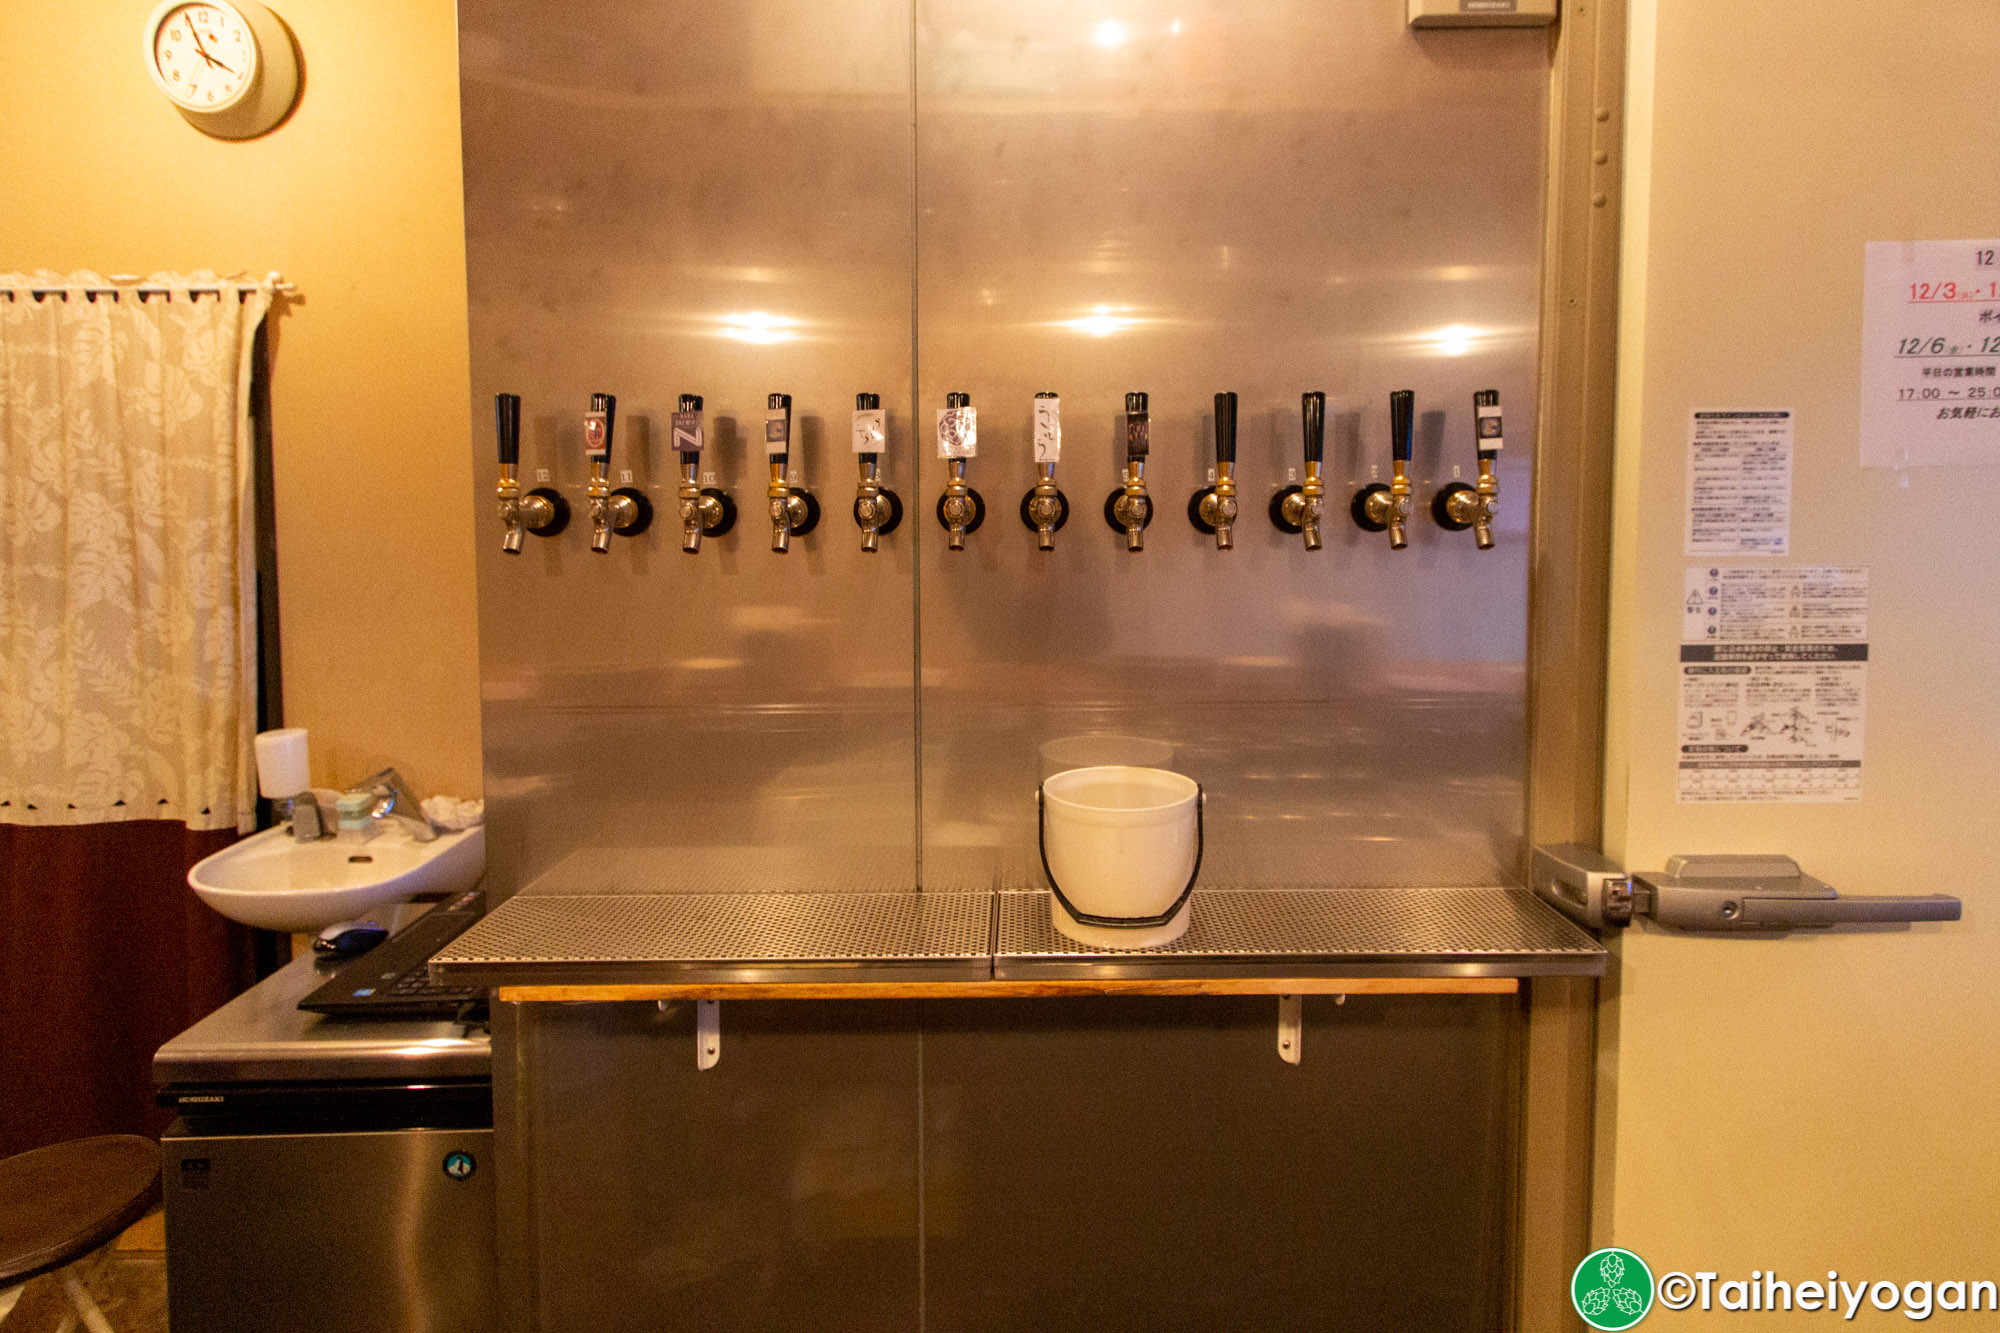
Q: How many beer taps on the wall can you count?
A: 12